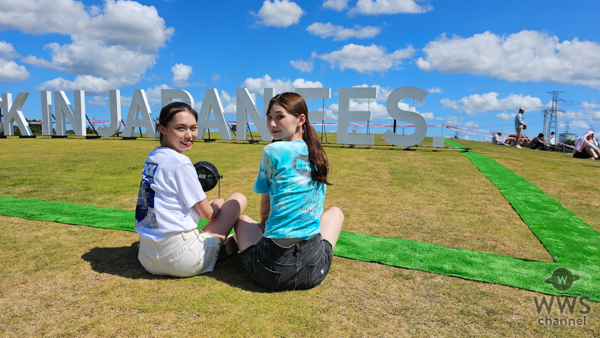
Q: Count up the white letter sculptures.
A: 11